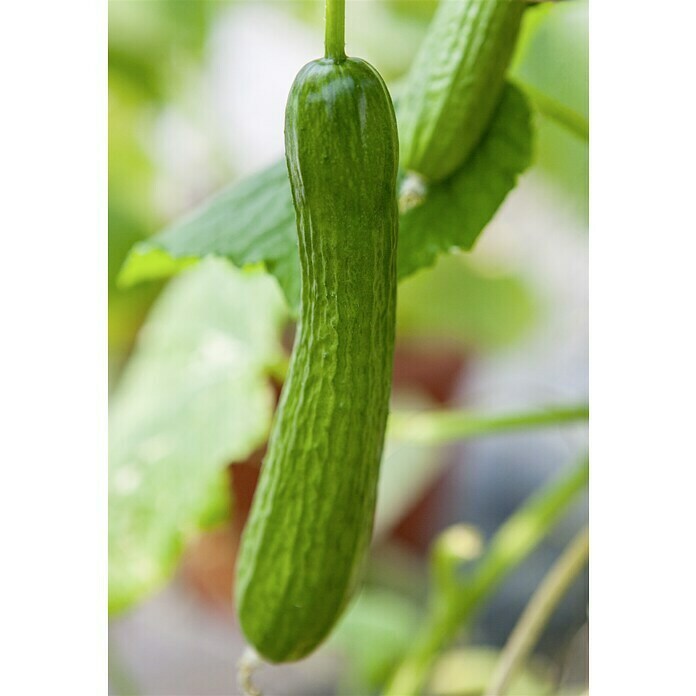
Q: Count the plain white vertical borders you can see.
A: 2